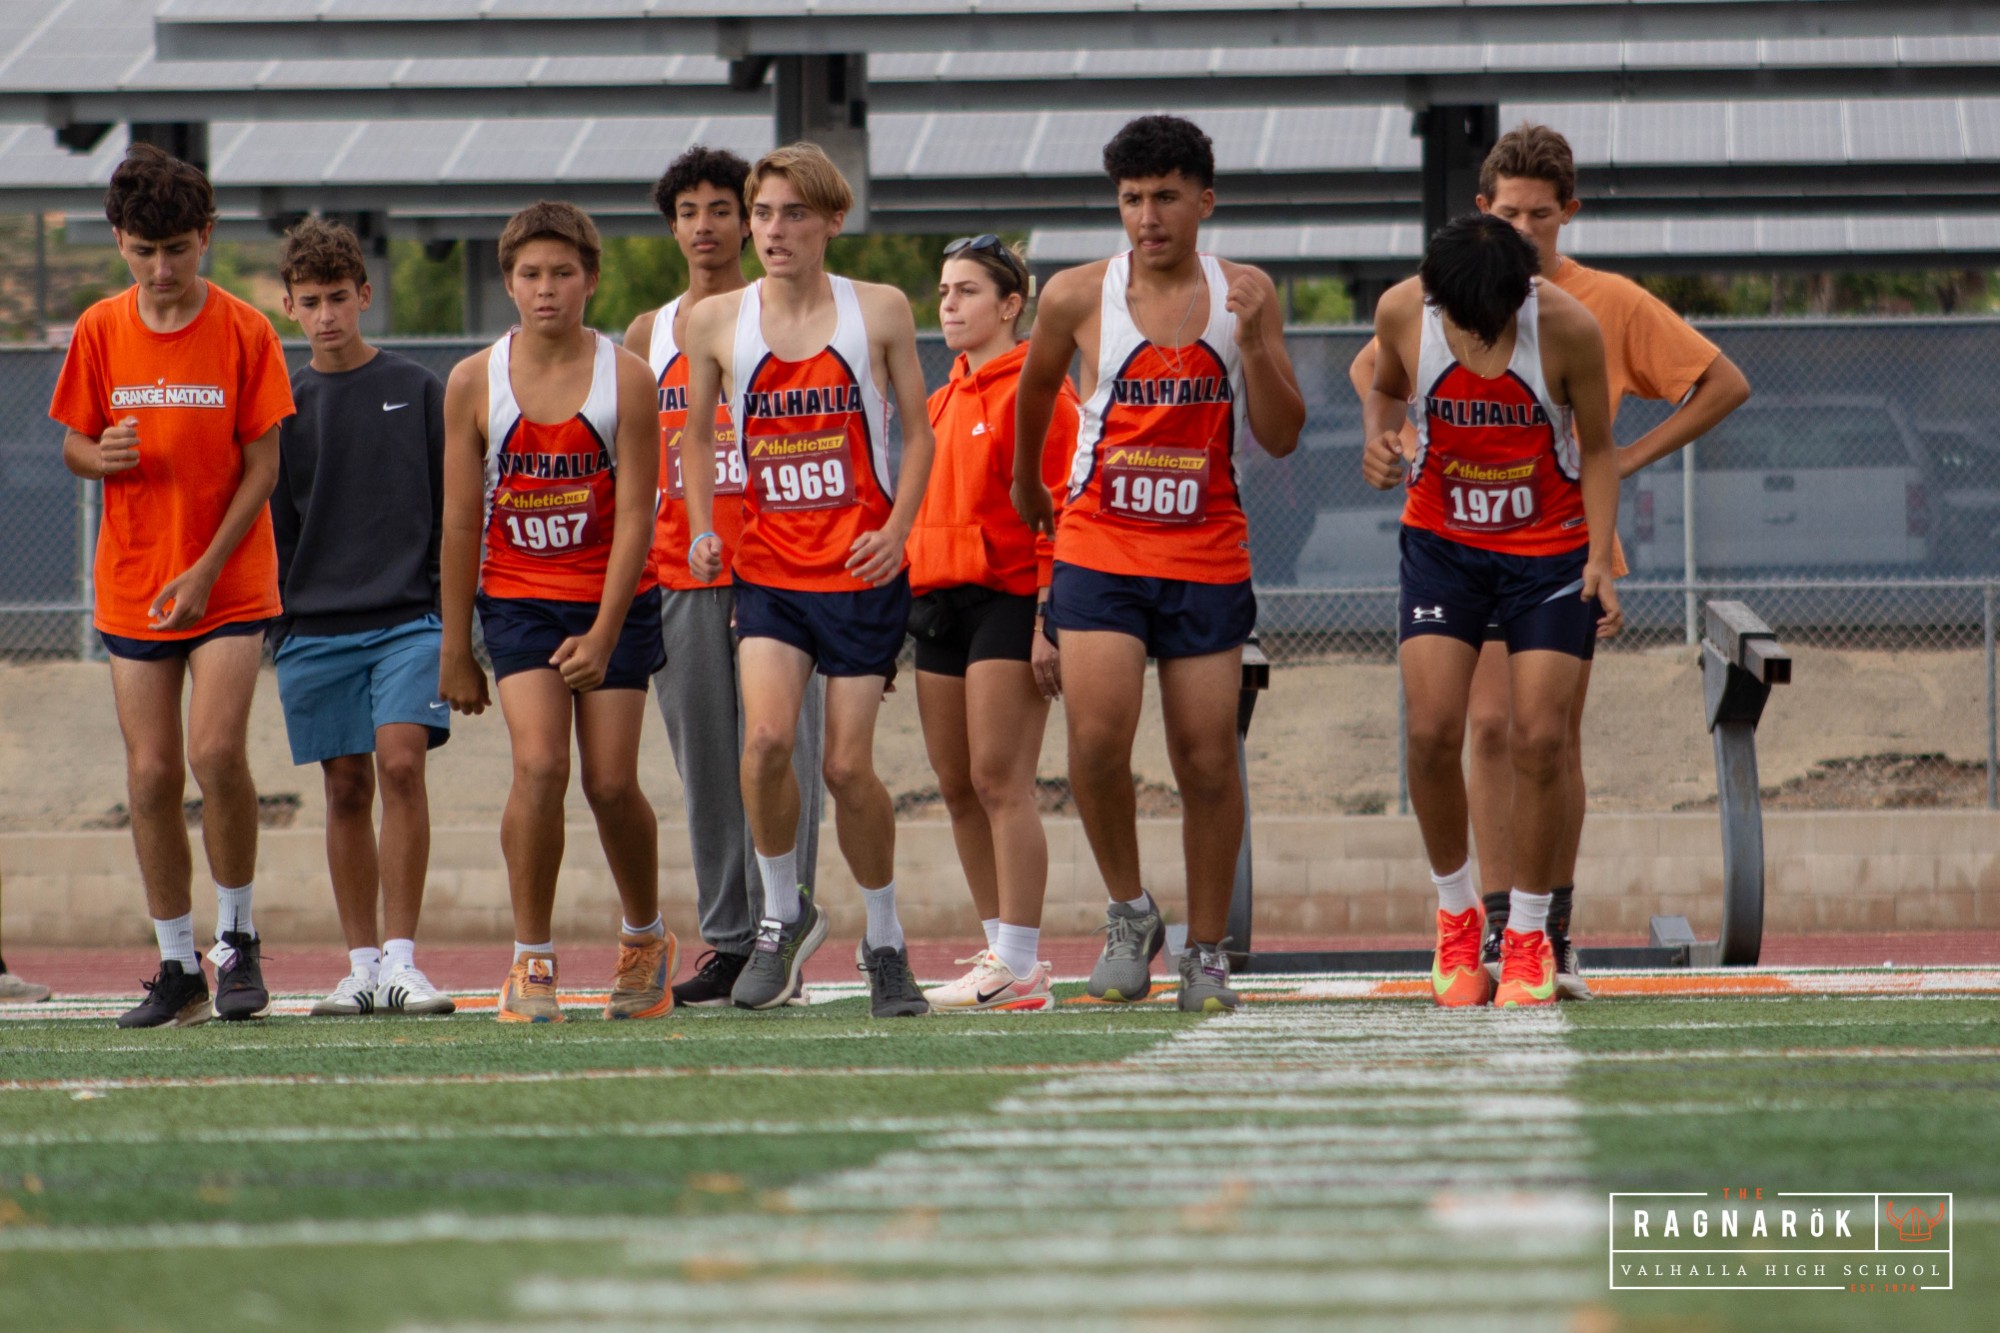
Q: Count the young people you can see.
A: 9